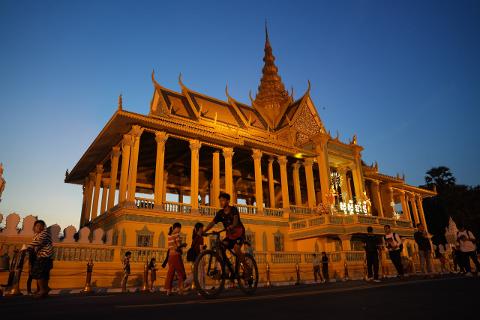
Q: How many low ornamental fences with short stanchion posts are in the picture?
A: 1